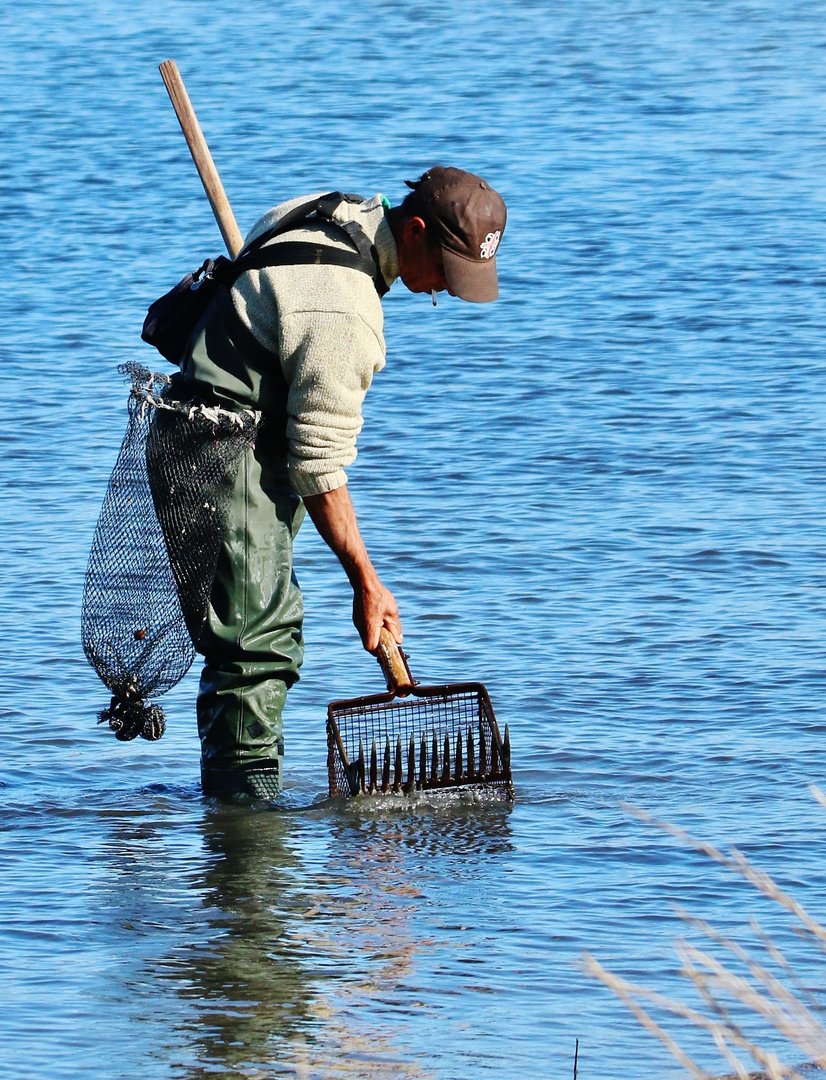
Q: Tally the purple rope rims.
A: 0